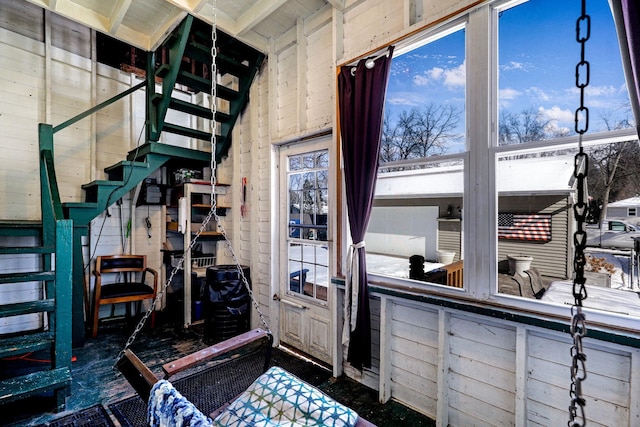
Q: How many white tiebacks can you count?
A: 1